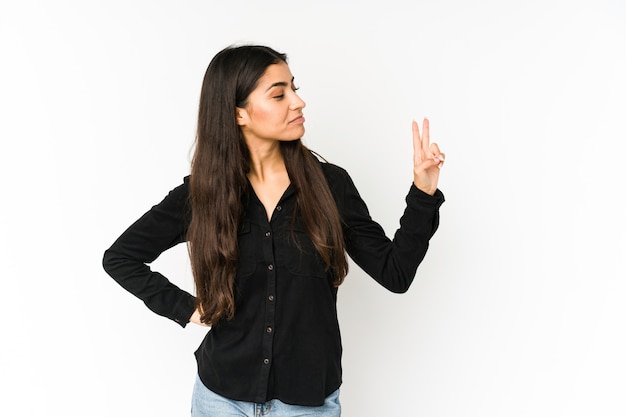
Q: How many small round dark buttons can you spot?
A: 6